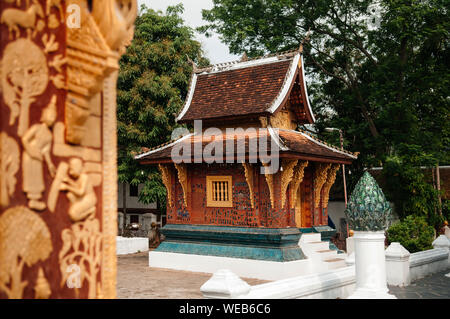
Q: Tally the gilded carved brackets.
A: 8